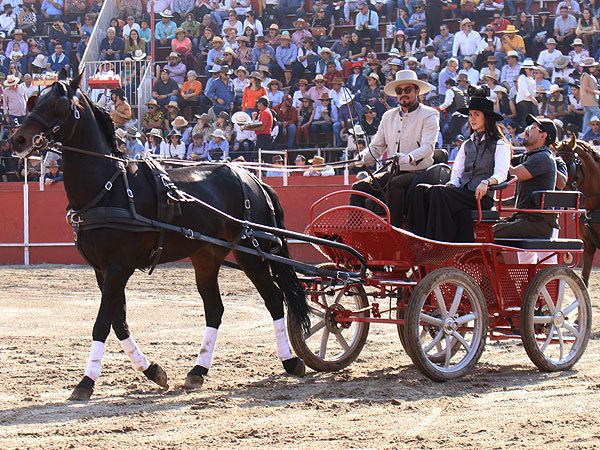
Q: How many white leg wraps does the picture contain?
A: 4